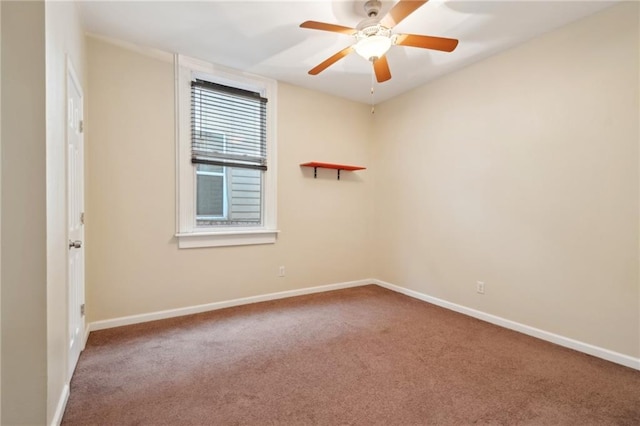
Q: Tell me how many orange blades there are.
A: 5